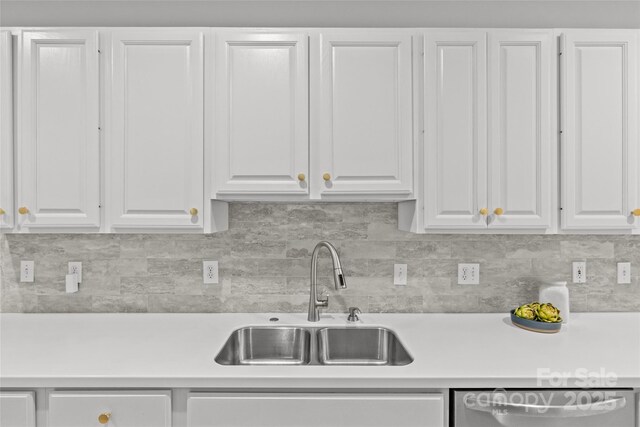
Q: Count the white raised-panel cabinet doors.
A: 8